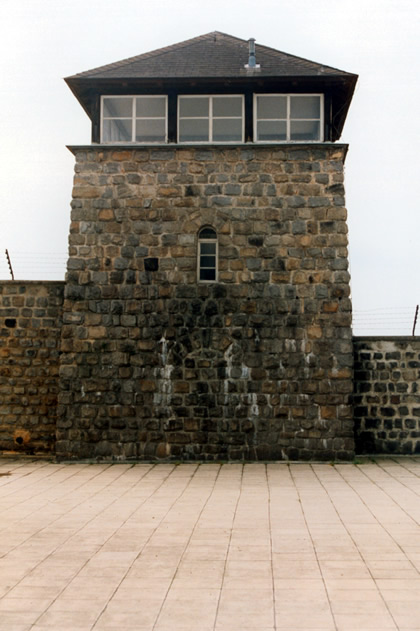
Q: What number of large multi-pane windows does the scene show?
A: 3